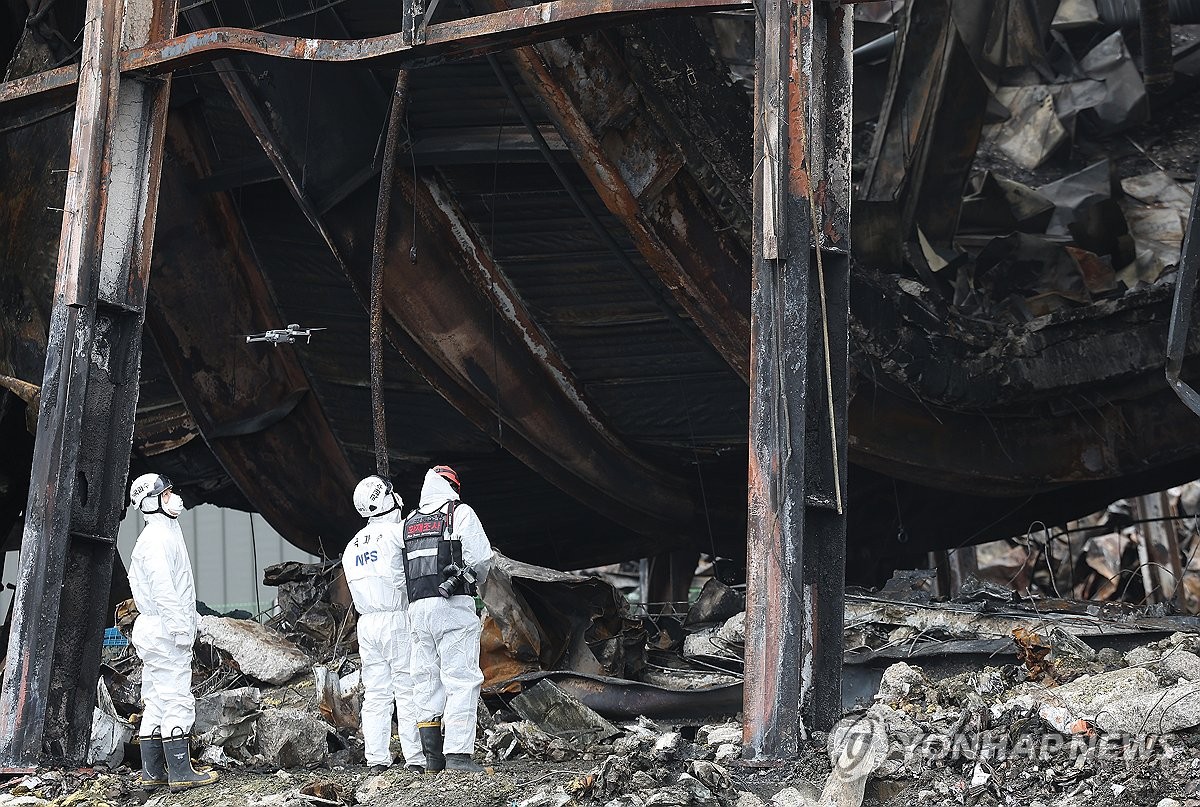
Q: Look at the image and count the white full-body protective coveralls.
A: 3